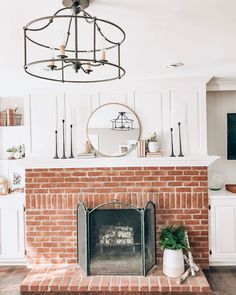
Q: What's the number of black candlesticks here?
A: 5